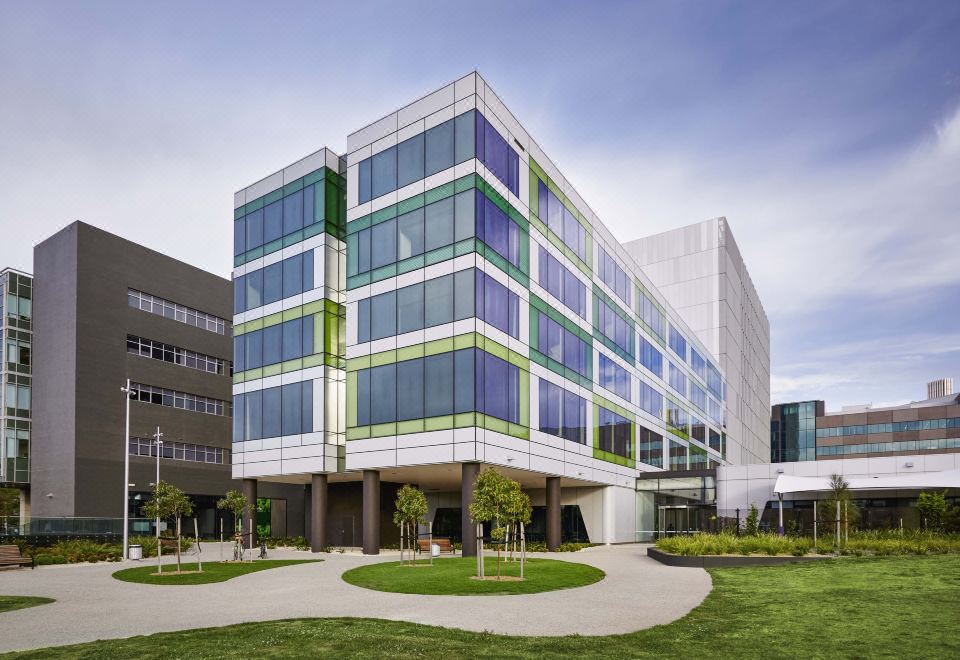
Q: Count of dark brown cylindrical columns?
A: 5